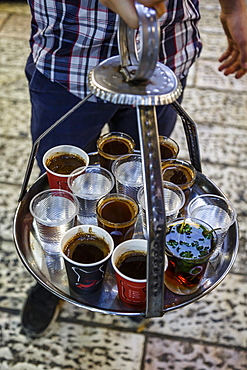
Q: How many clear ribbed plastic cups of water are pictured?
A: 5